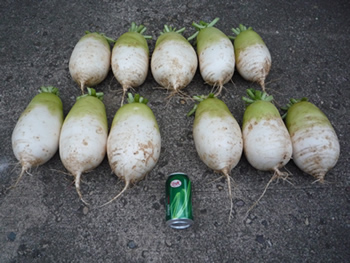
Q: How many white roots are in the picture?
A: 11